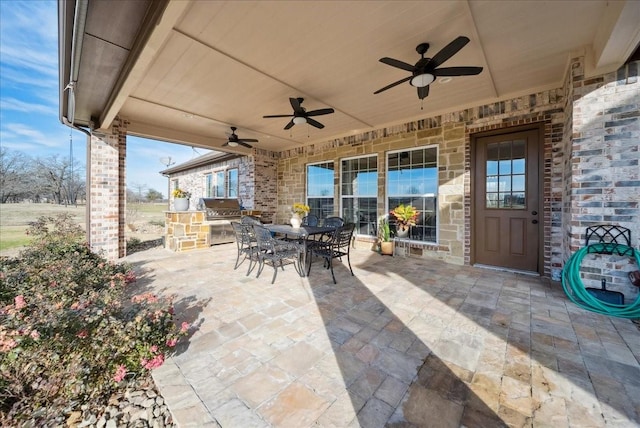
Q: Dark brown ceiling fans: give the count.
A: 3